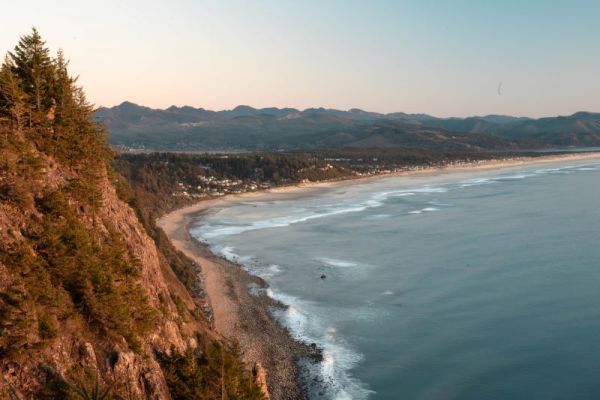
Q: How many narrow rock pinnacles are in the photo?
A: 1